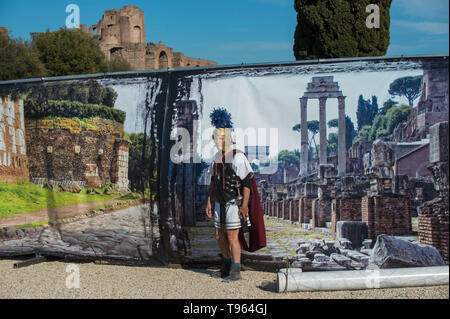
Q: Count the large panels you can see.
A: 2